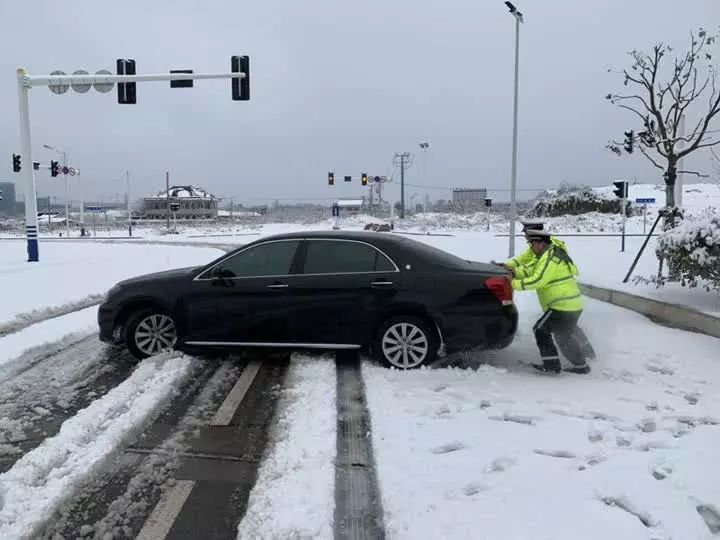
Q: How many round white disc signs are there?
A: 3